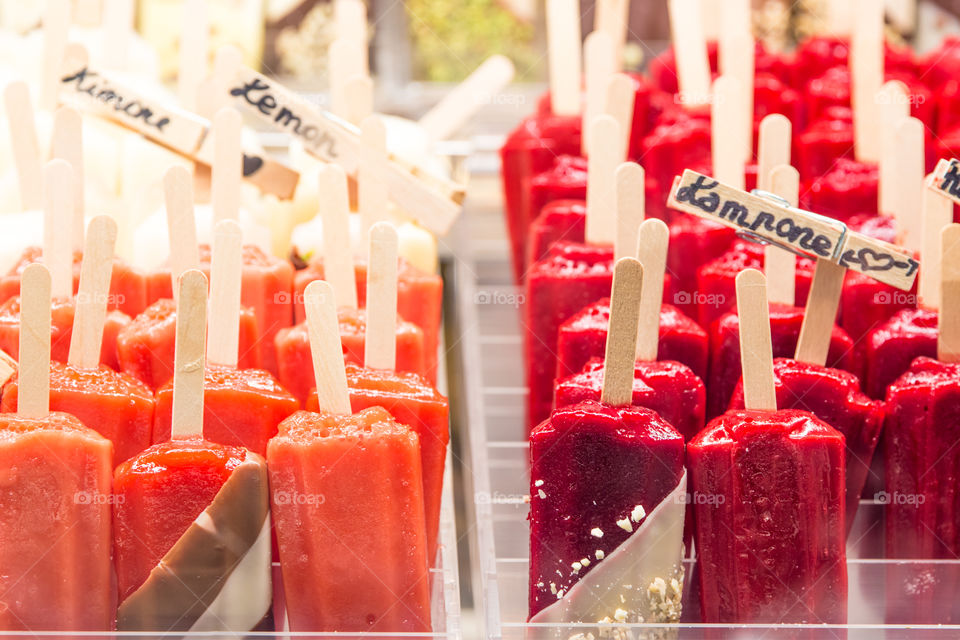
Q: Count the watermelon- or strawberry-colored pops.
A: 12